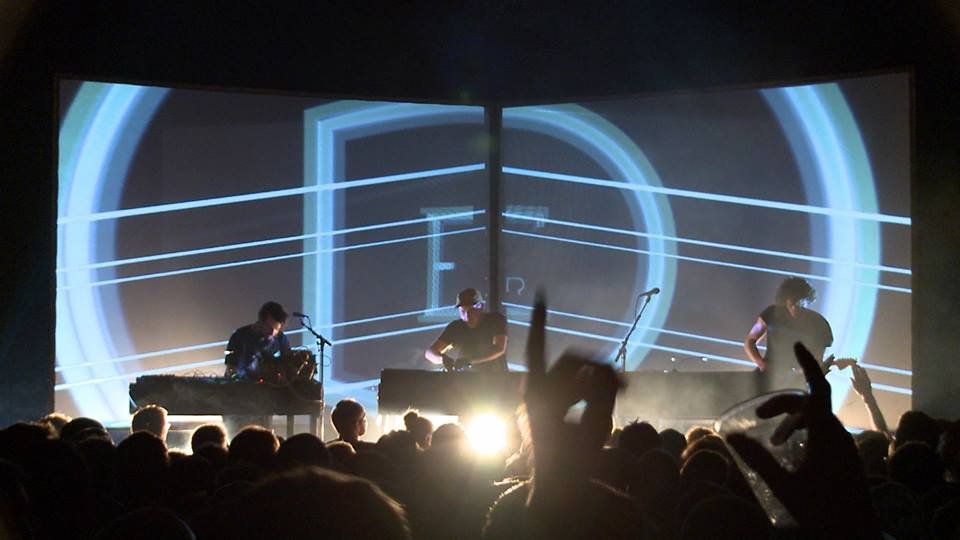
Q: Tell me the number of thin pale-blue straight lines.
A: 10